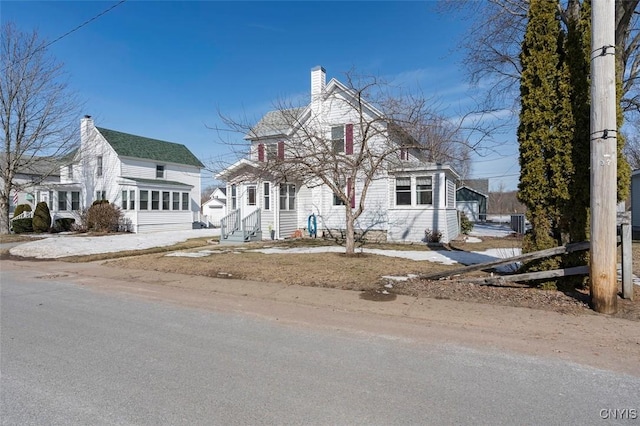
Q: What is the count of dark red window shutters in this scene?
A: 5